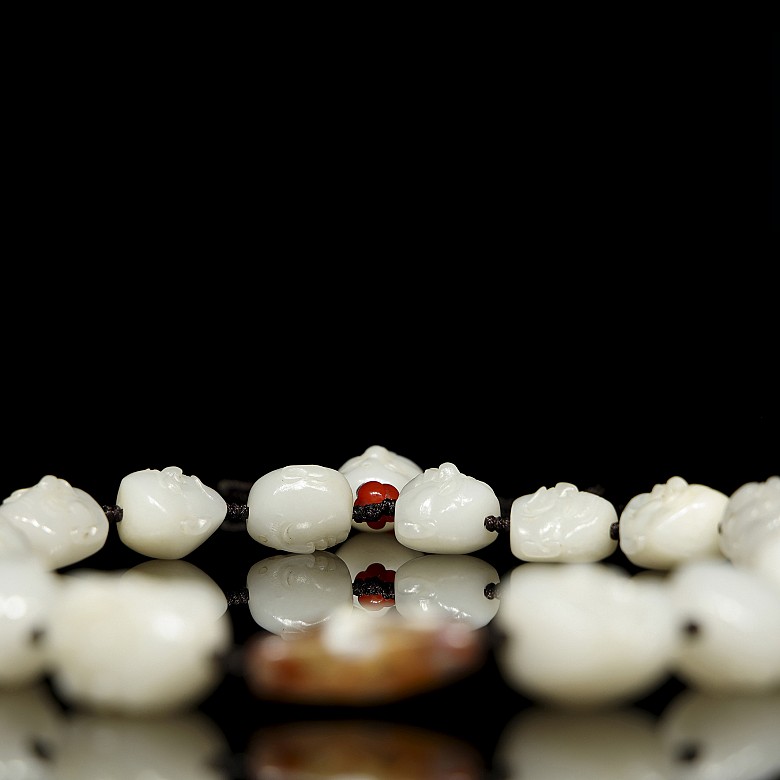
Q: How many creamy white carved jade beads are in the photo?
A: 12